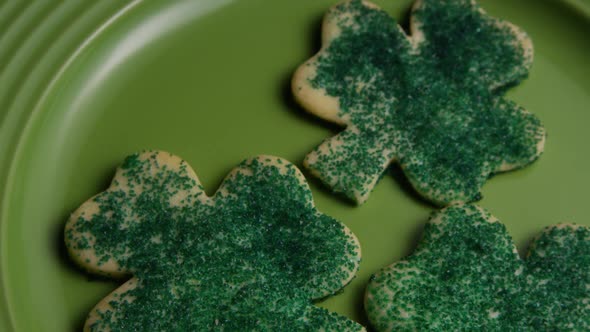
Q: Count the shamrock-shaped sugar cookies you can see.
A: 3